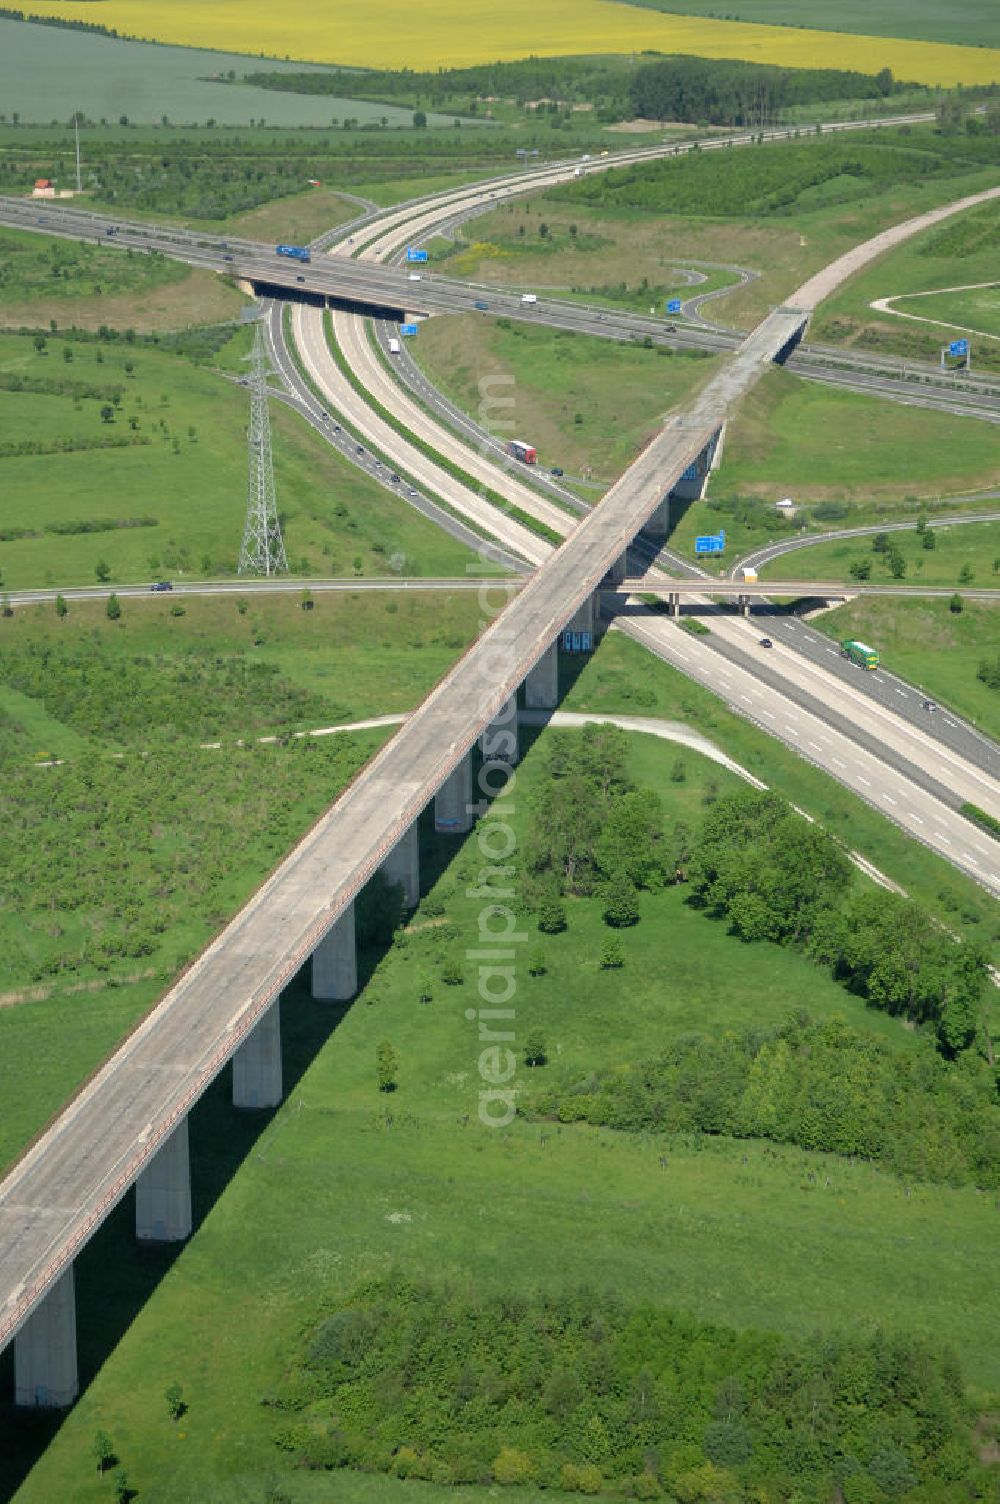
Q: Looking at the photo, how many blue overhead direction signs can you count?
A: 5